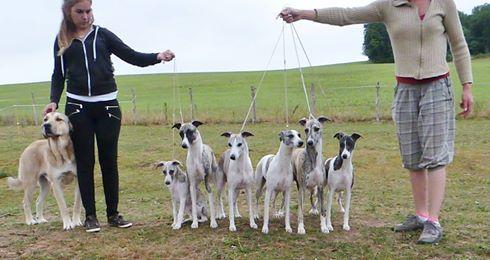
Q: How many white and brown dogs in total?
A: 1